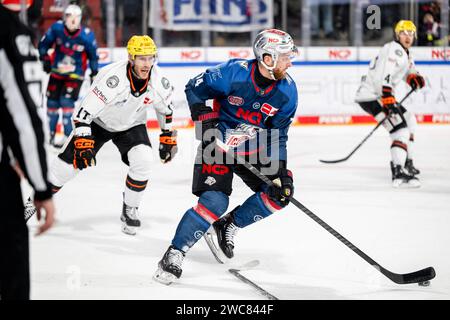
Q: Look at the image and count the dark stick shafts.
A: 3